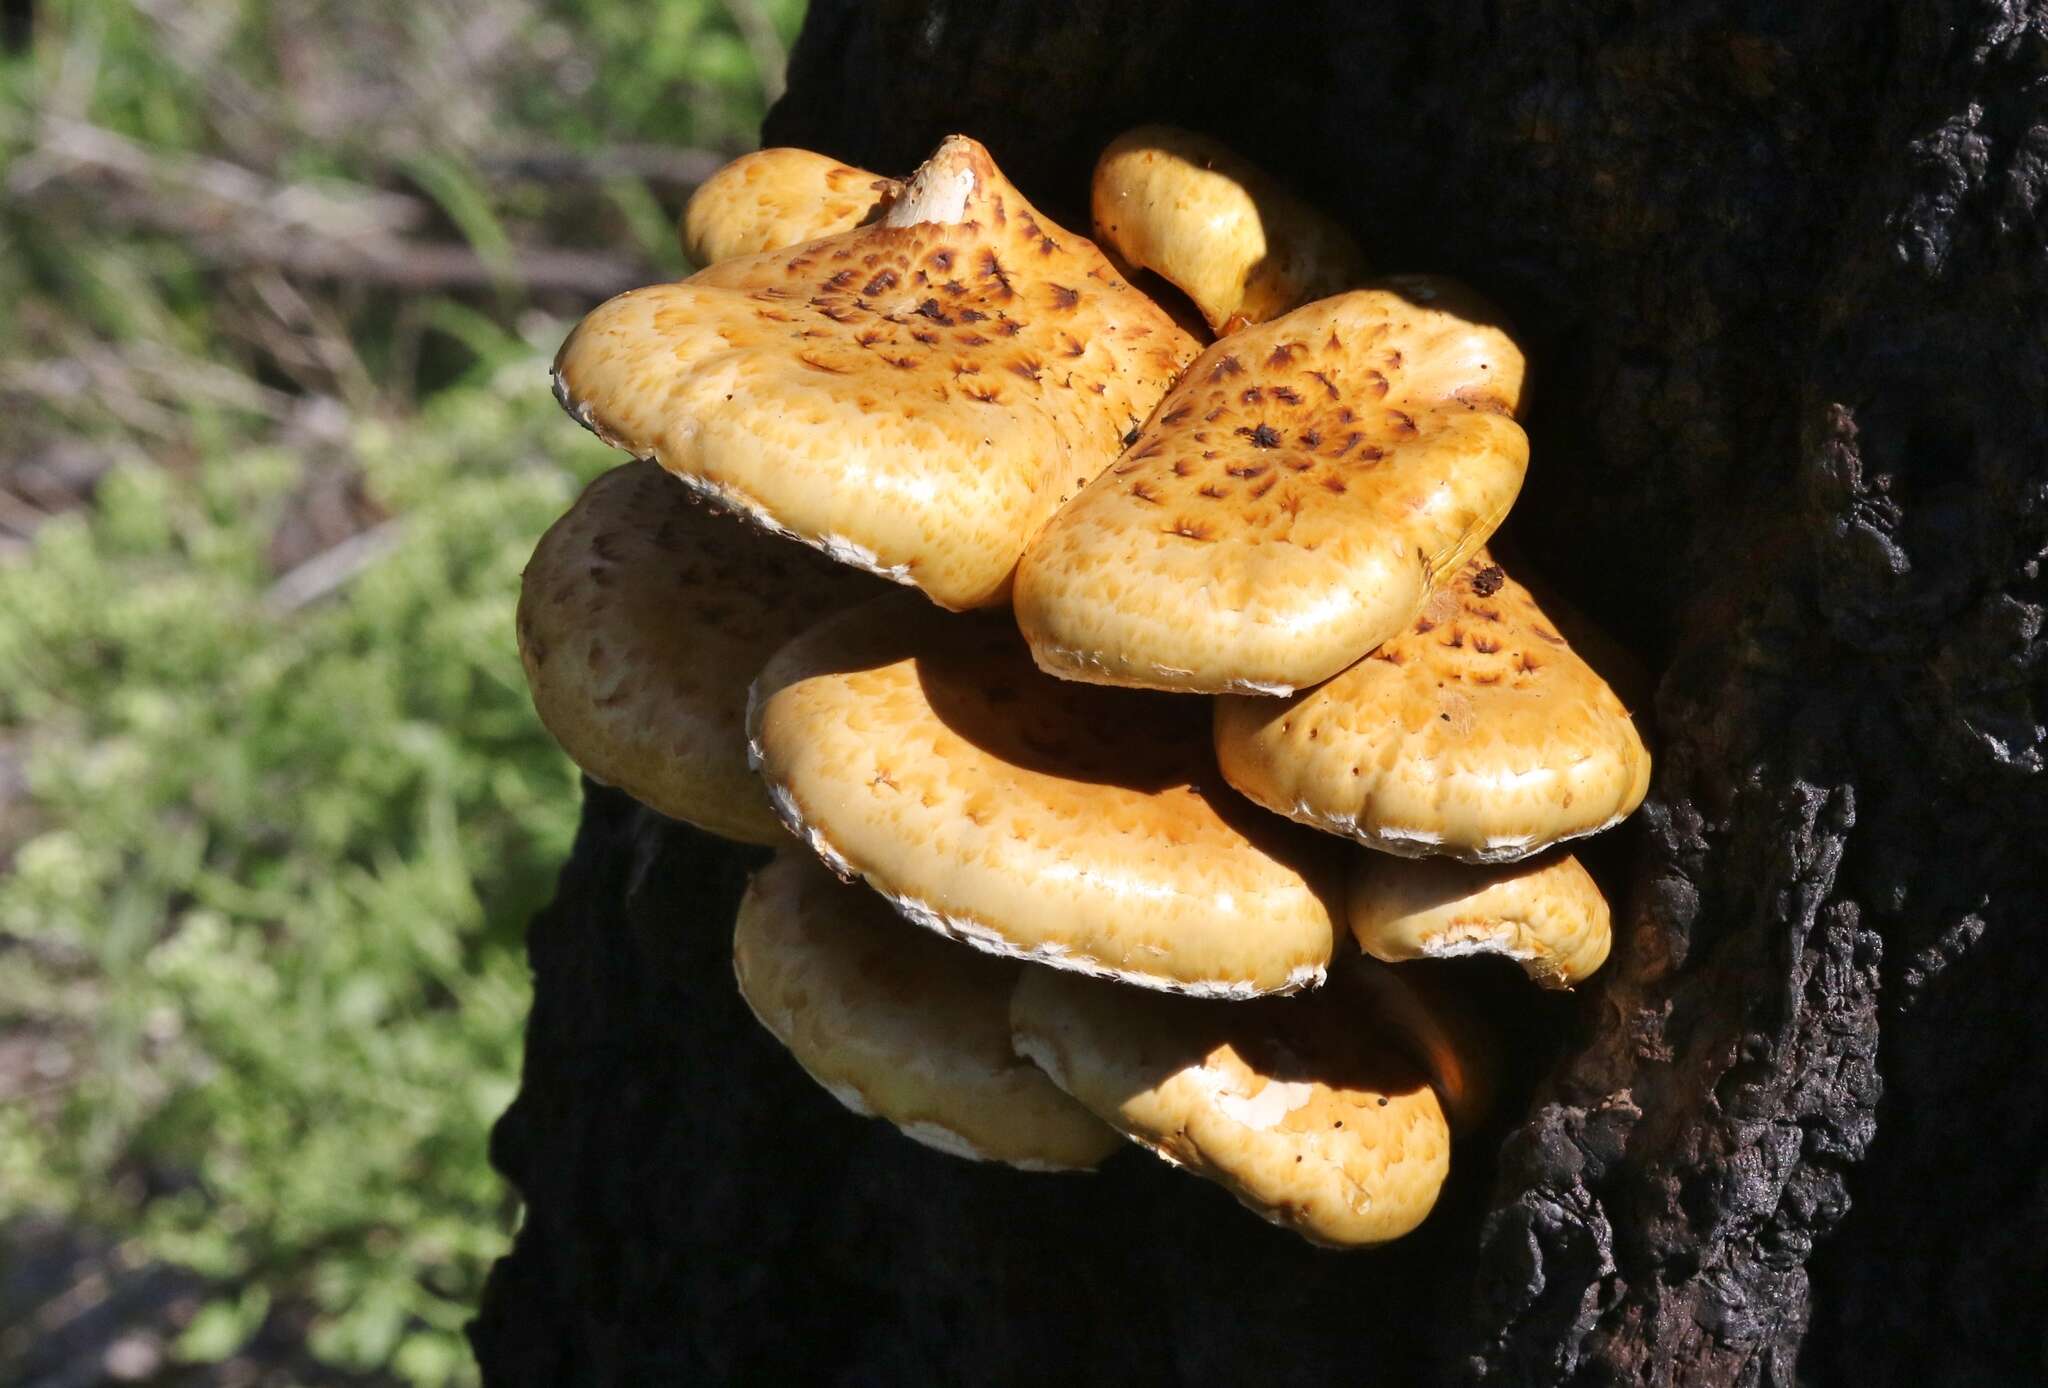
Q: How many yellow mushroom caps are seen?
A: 10